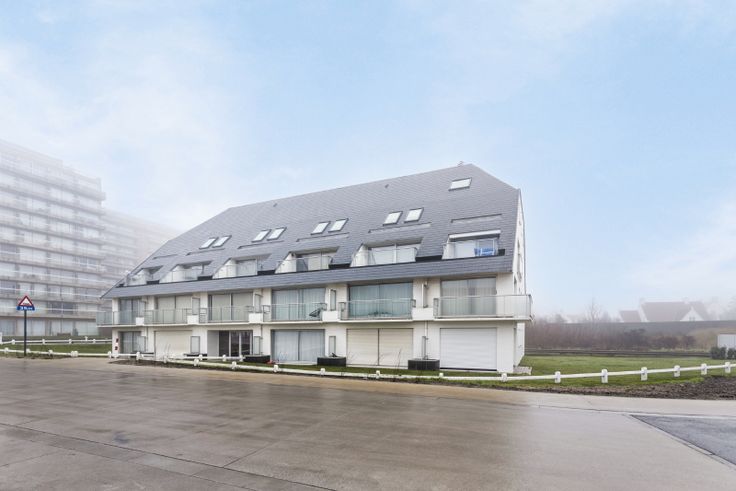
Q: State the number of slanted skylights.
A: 9